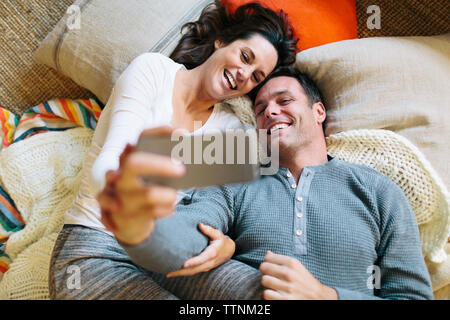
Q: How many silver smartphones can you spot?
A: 1